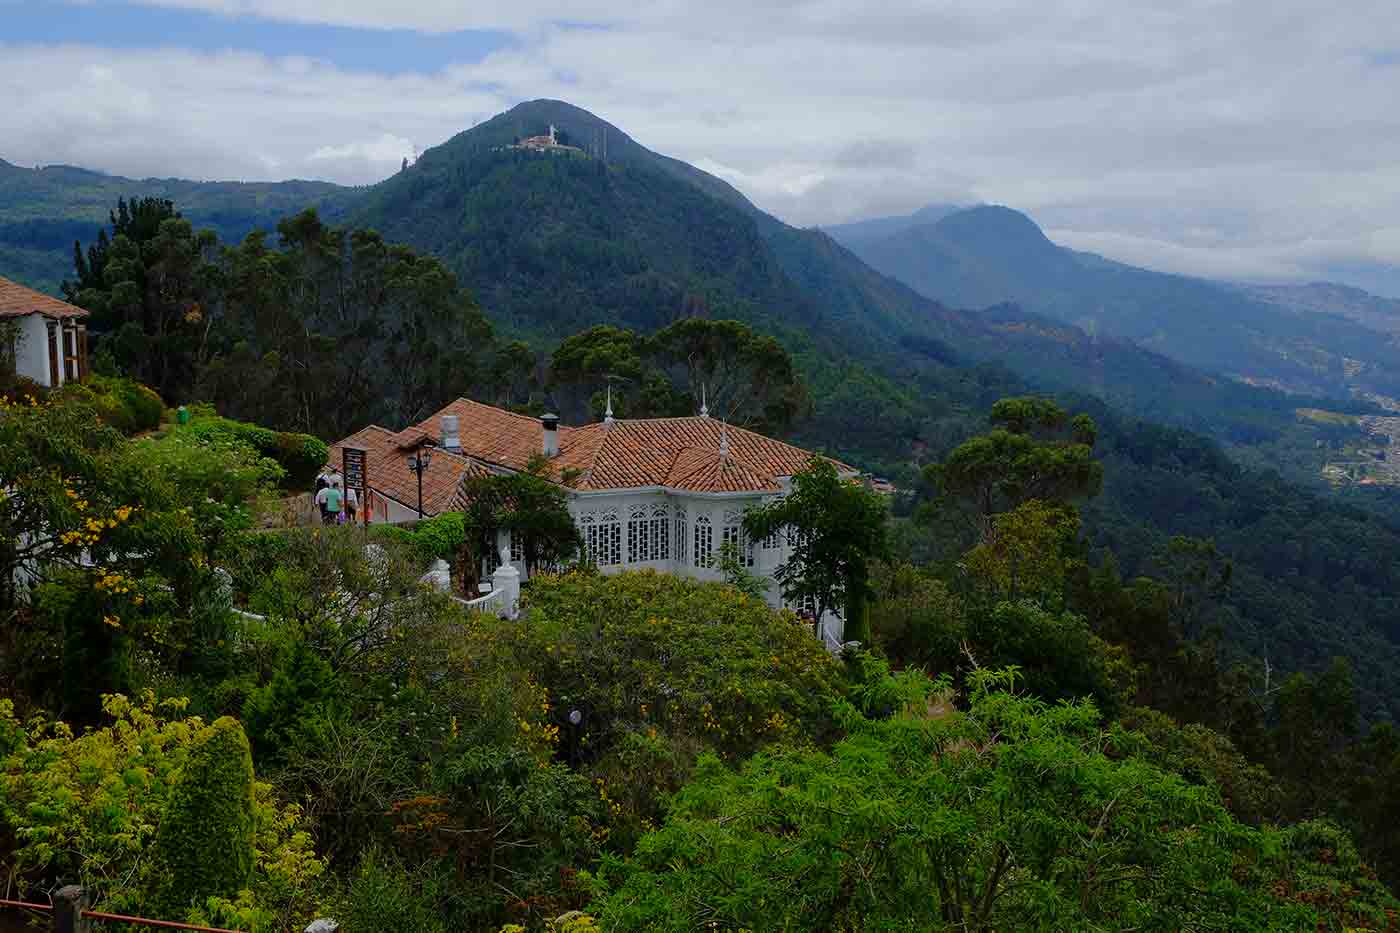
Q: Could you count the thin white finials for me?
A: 3